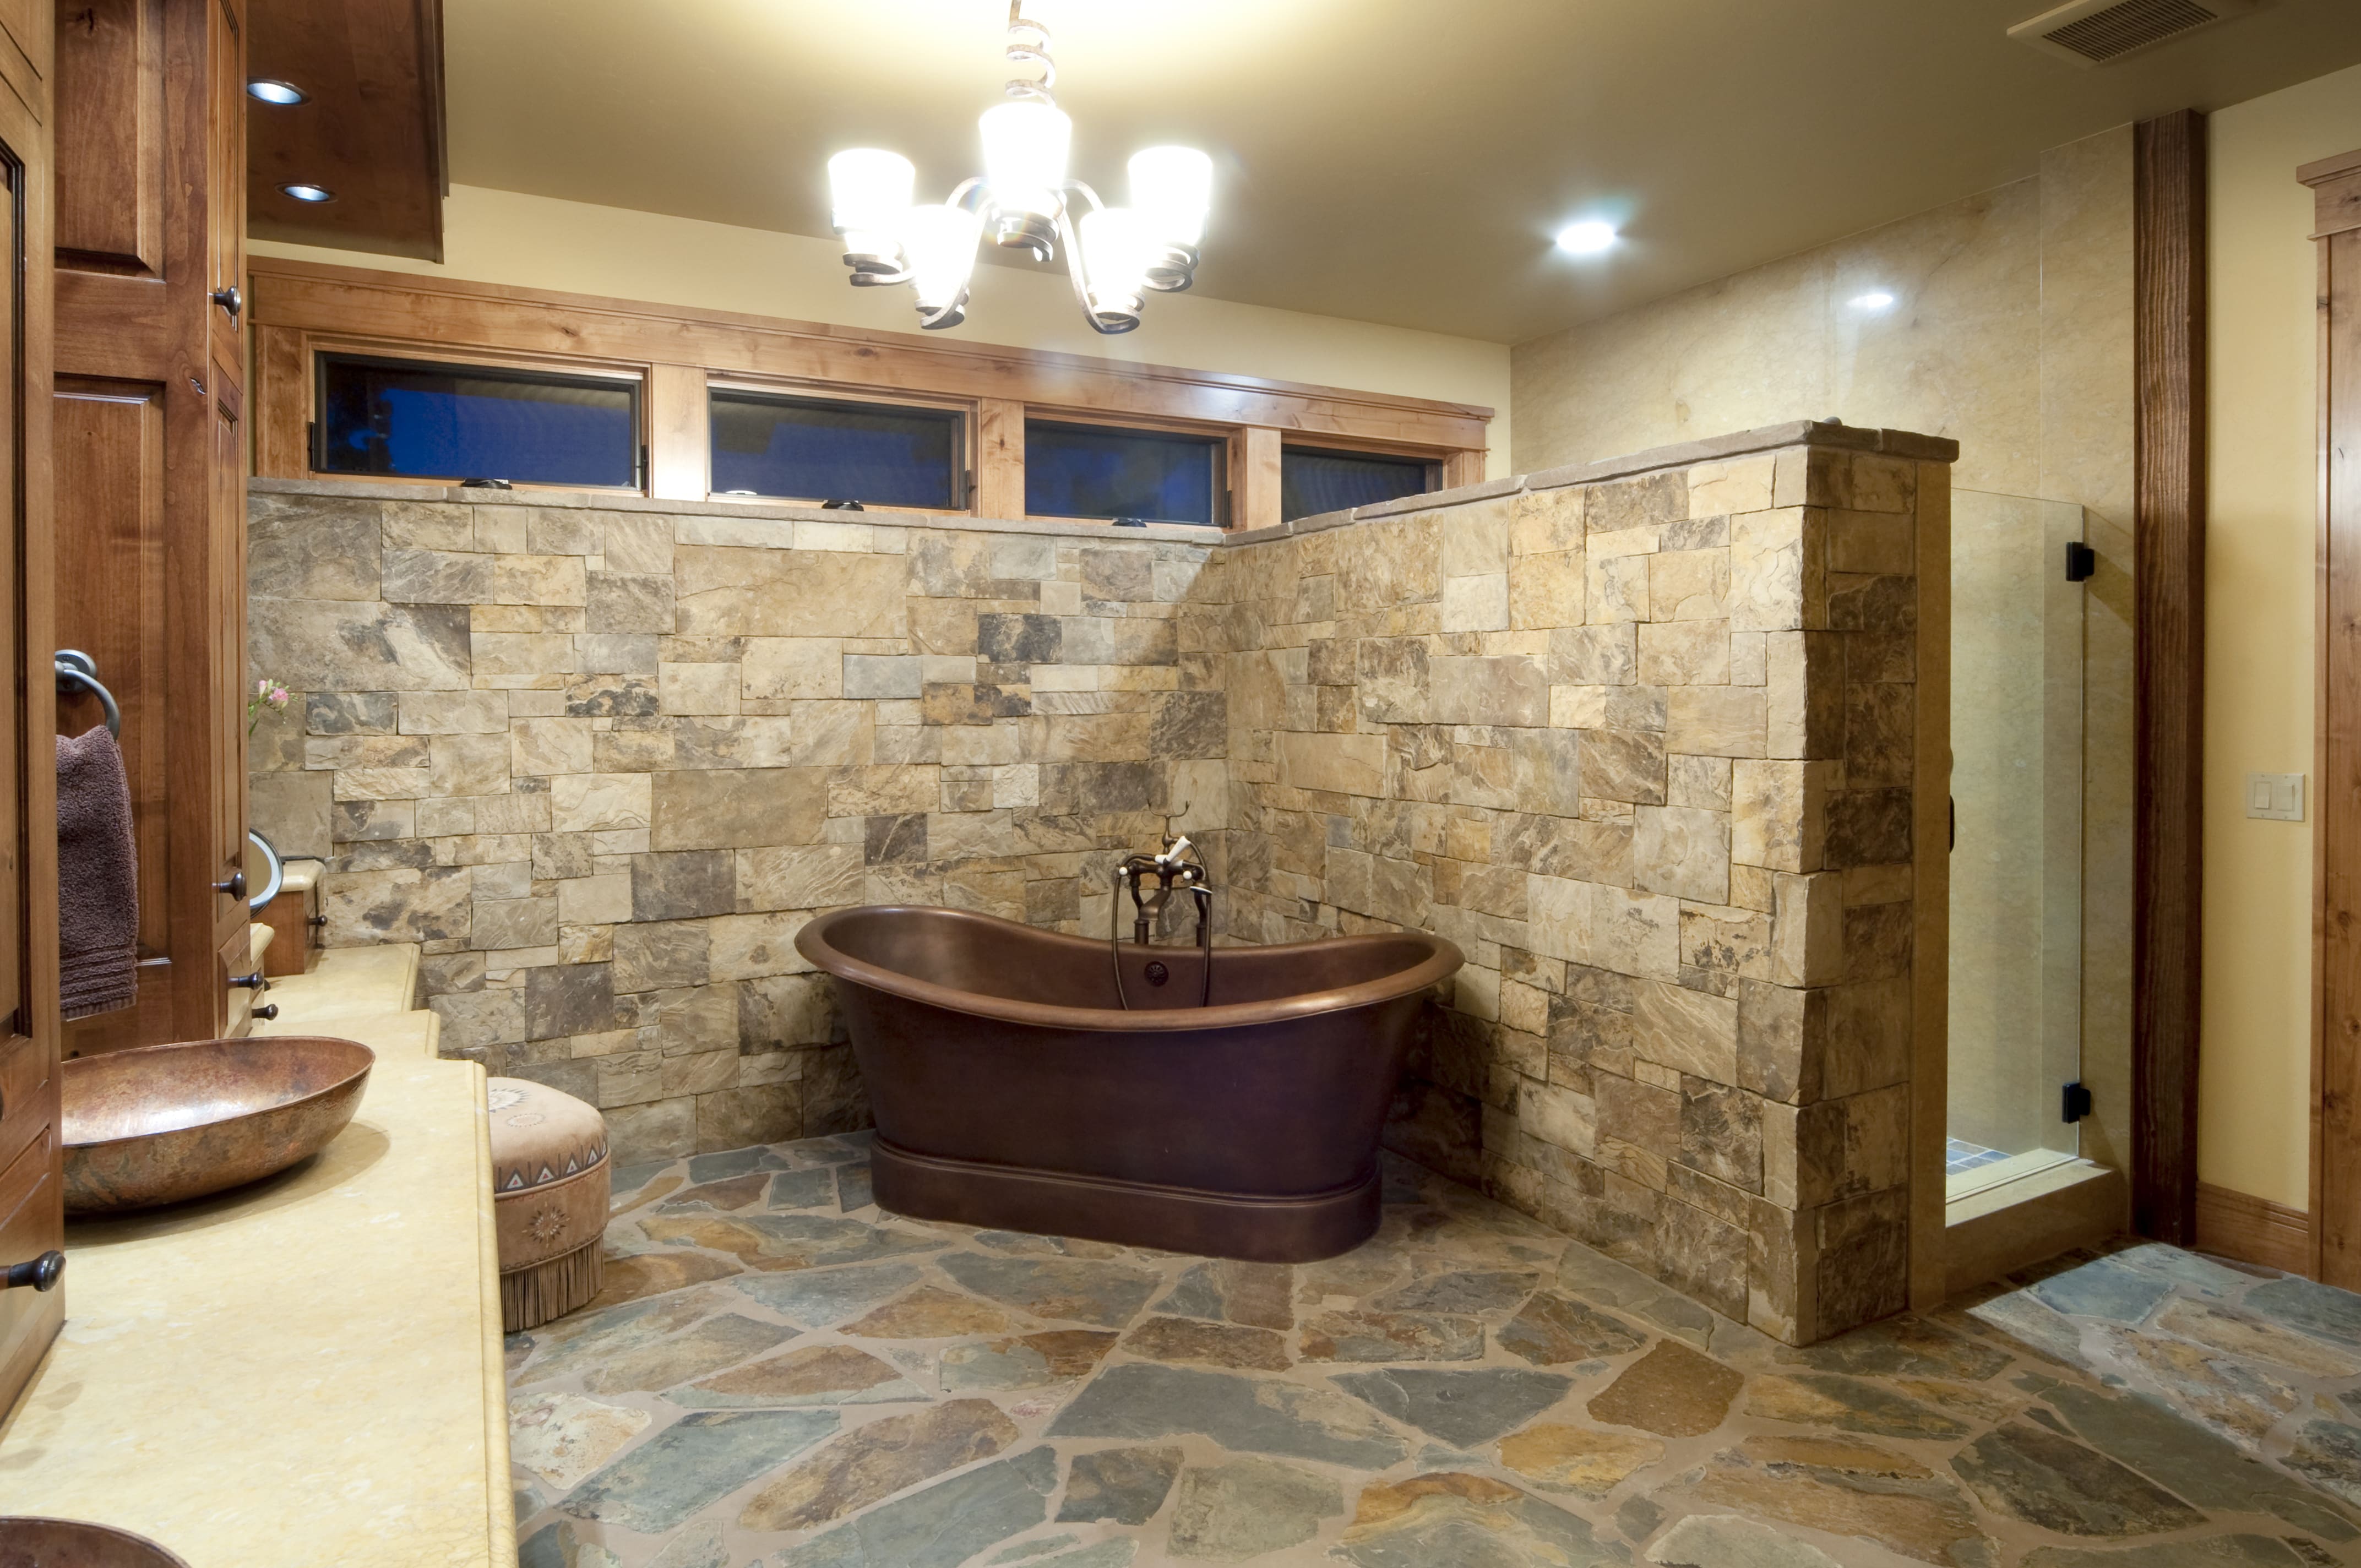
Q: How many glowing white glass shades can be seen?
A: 5